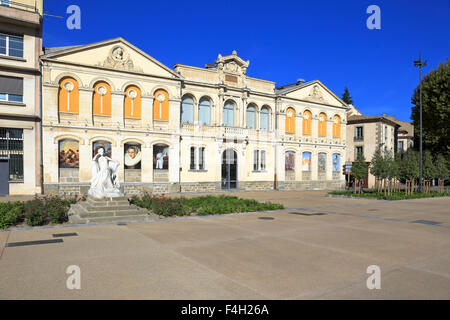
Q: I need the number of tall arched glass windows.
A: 5